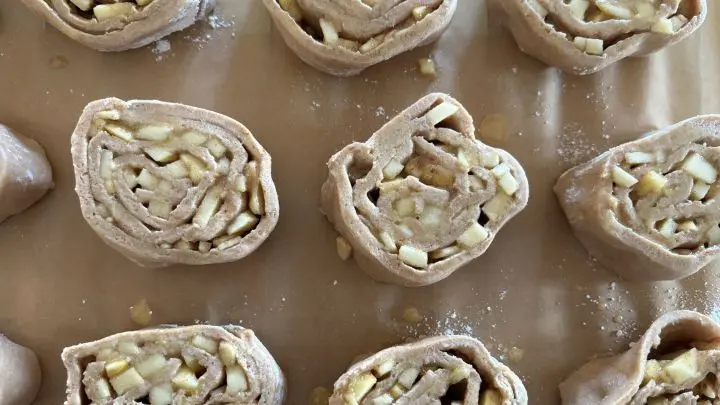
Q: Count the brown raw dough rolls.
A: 11